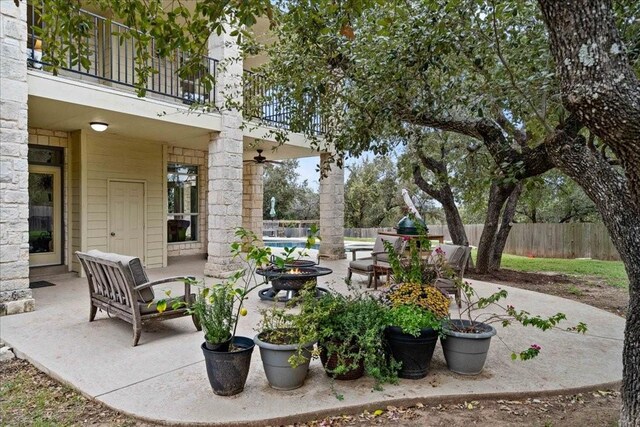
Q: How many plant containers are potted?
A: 5